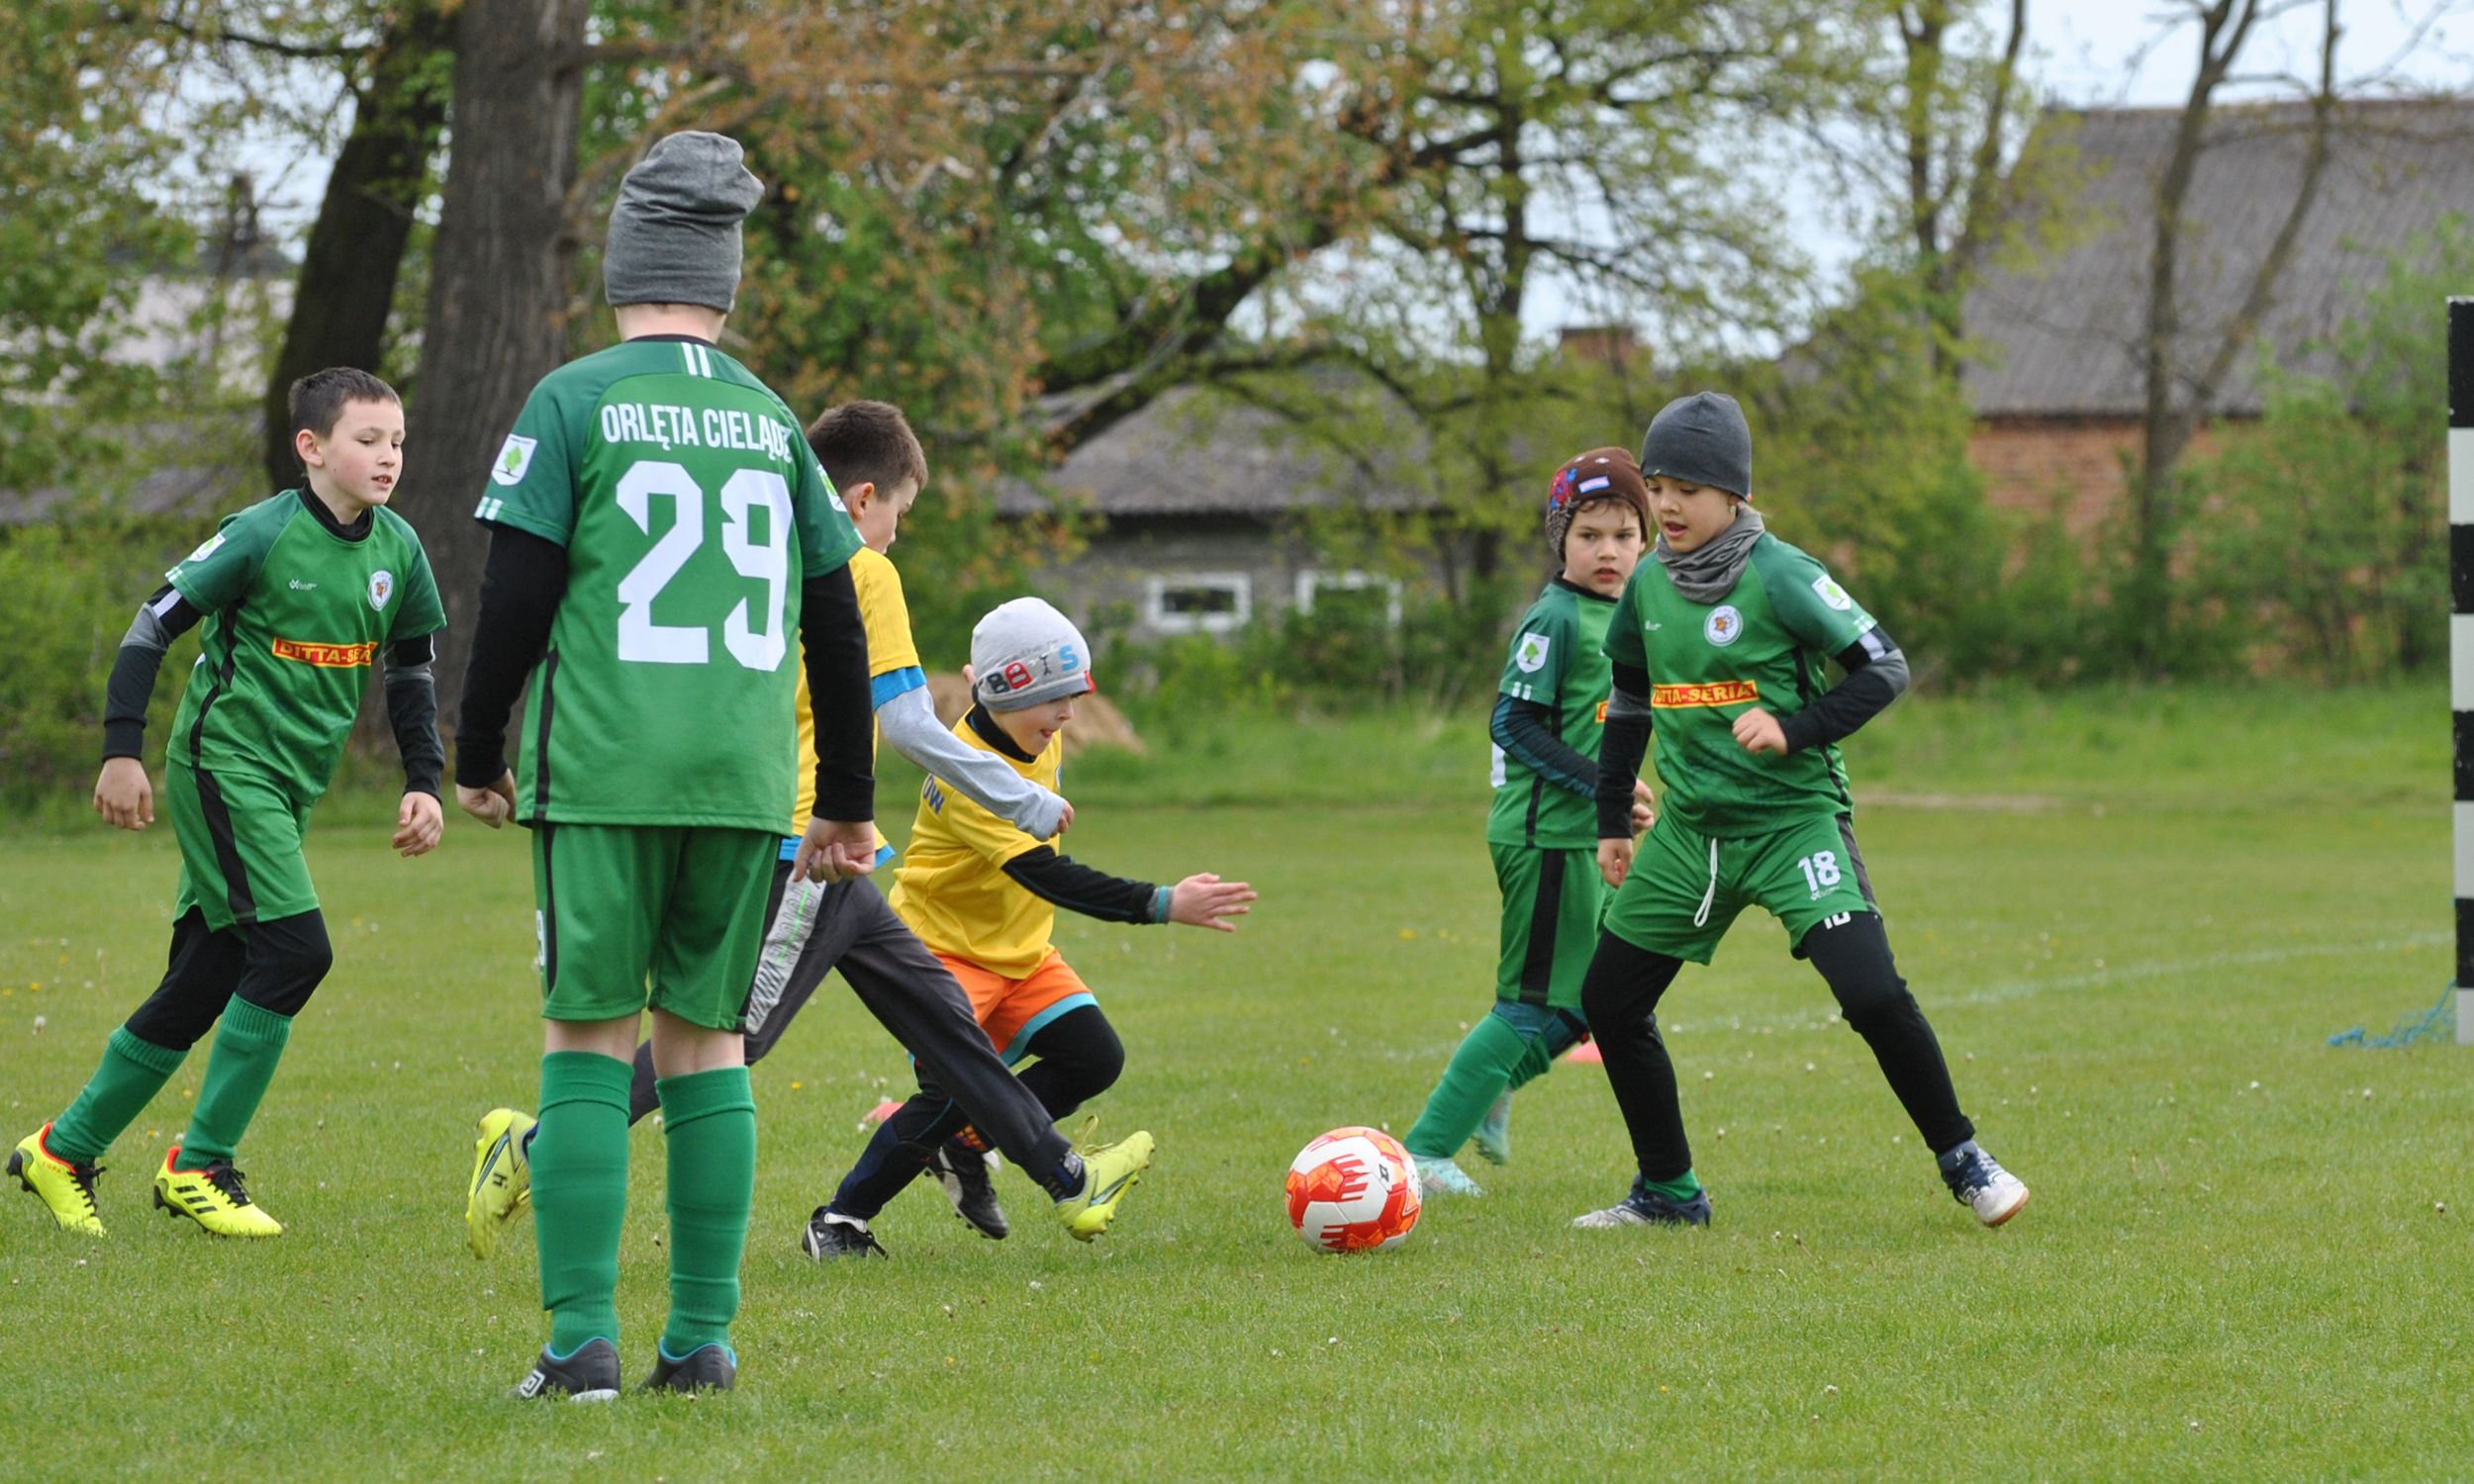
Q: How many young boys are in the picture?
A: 6